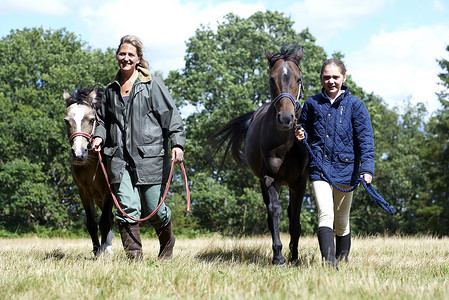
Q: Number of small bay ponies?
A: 1